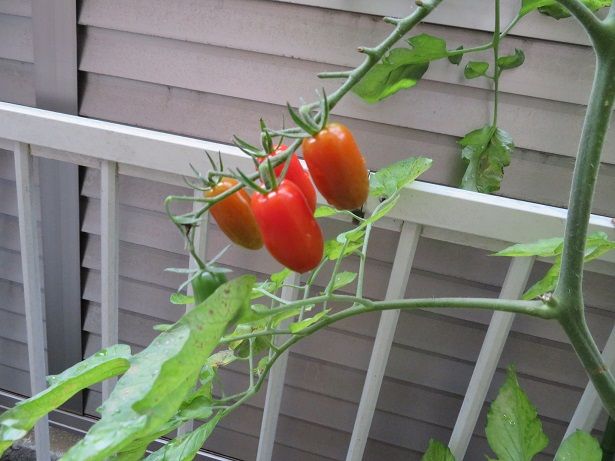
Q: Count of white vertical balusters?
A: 7